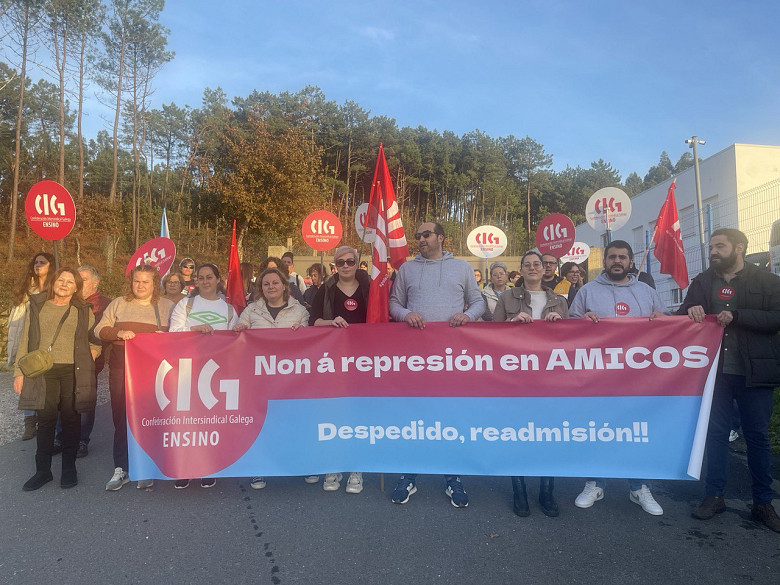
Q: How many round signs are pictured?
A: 8